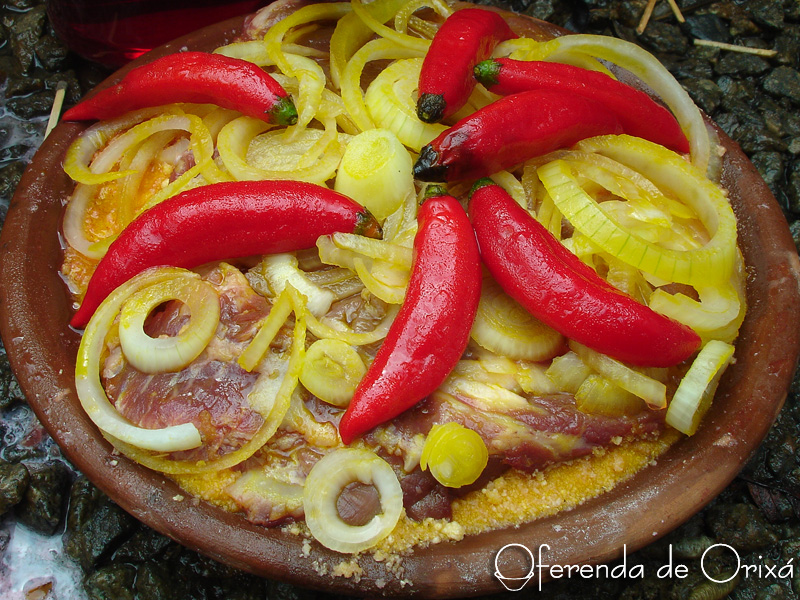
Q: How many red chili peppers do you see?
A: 7